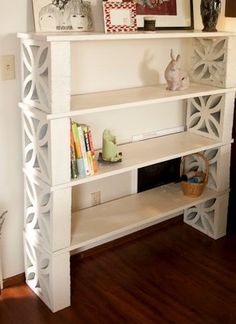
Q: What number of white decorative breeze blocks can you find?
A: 8